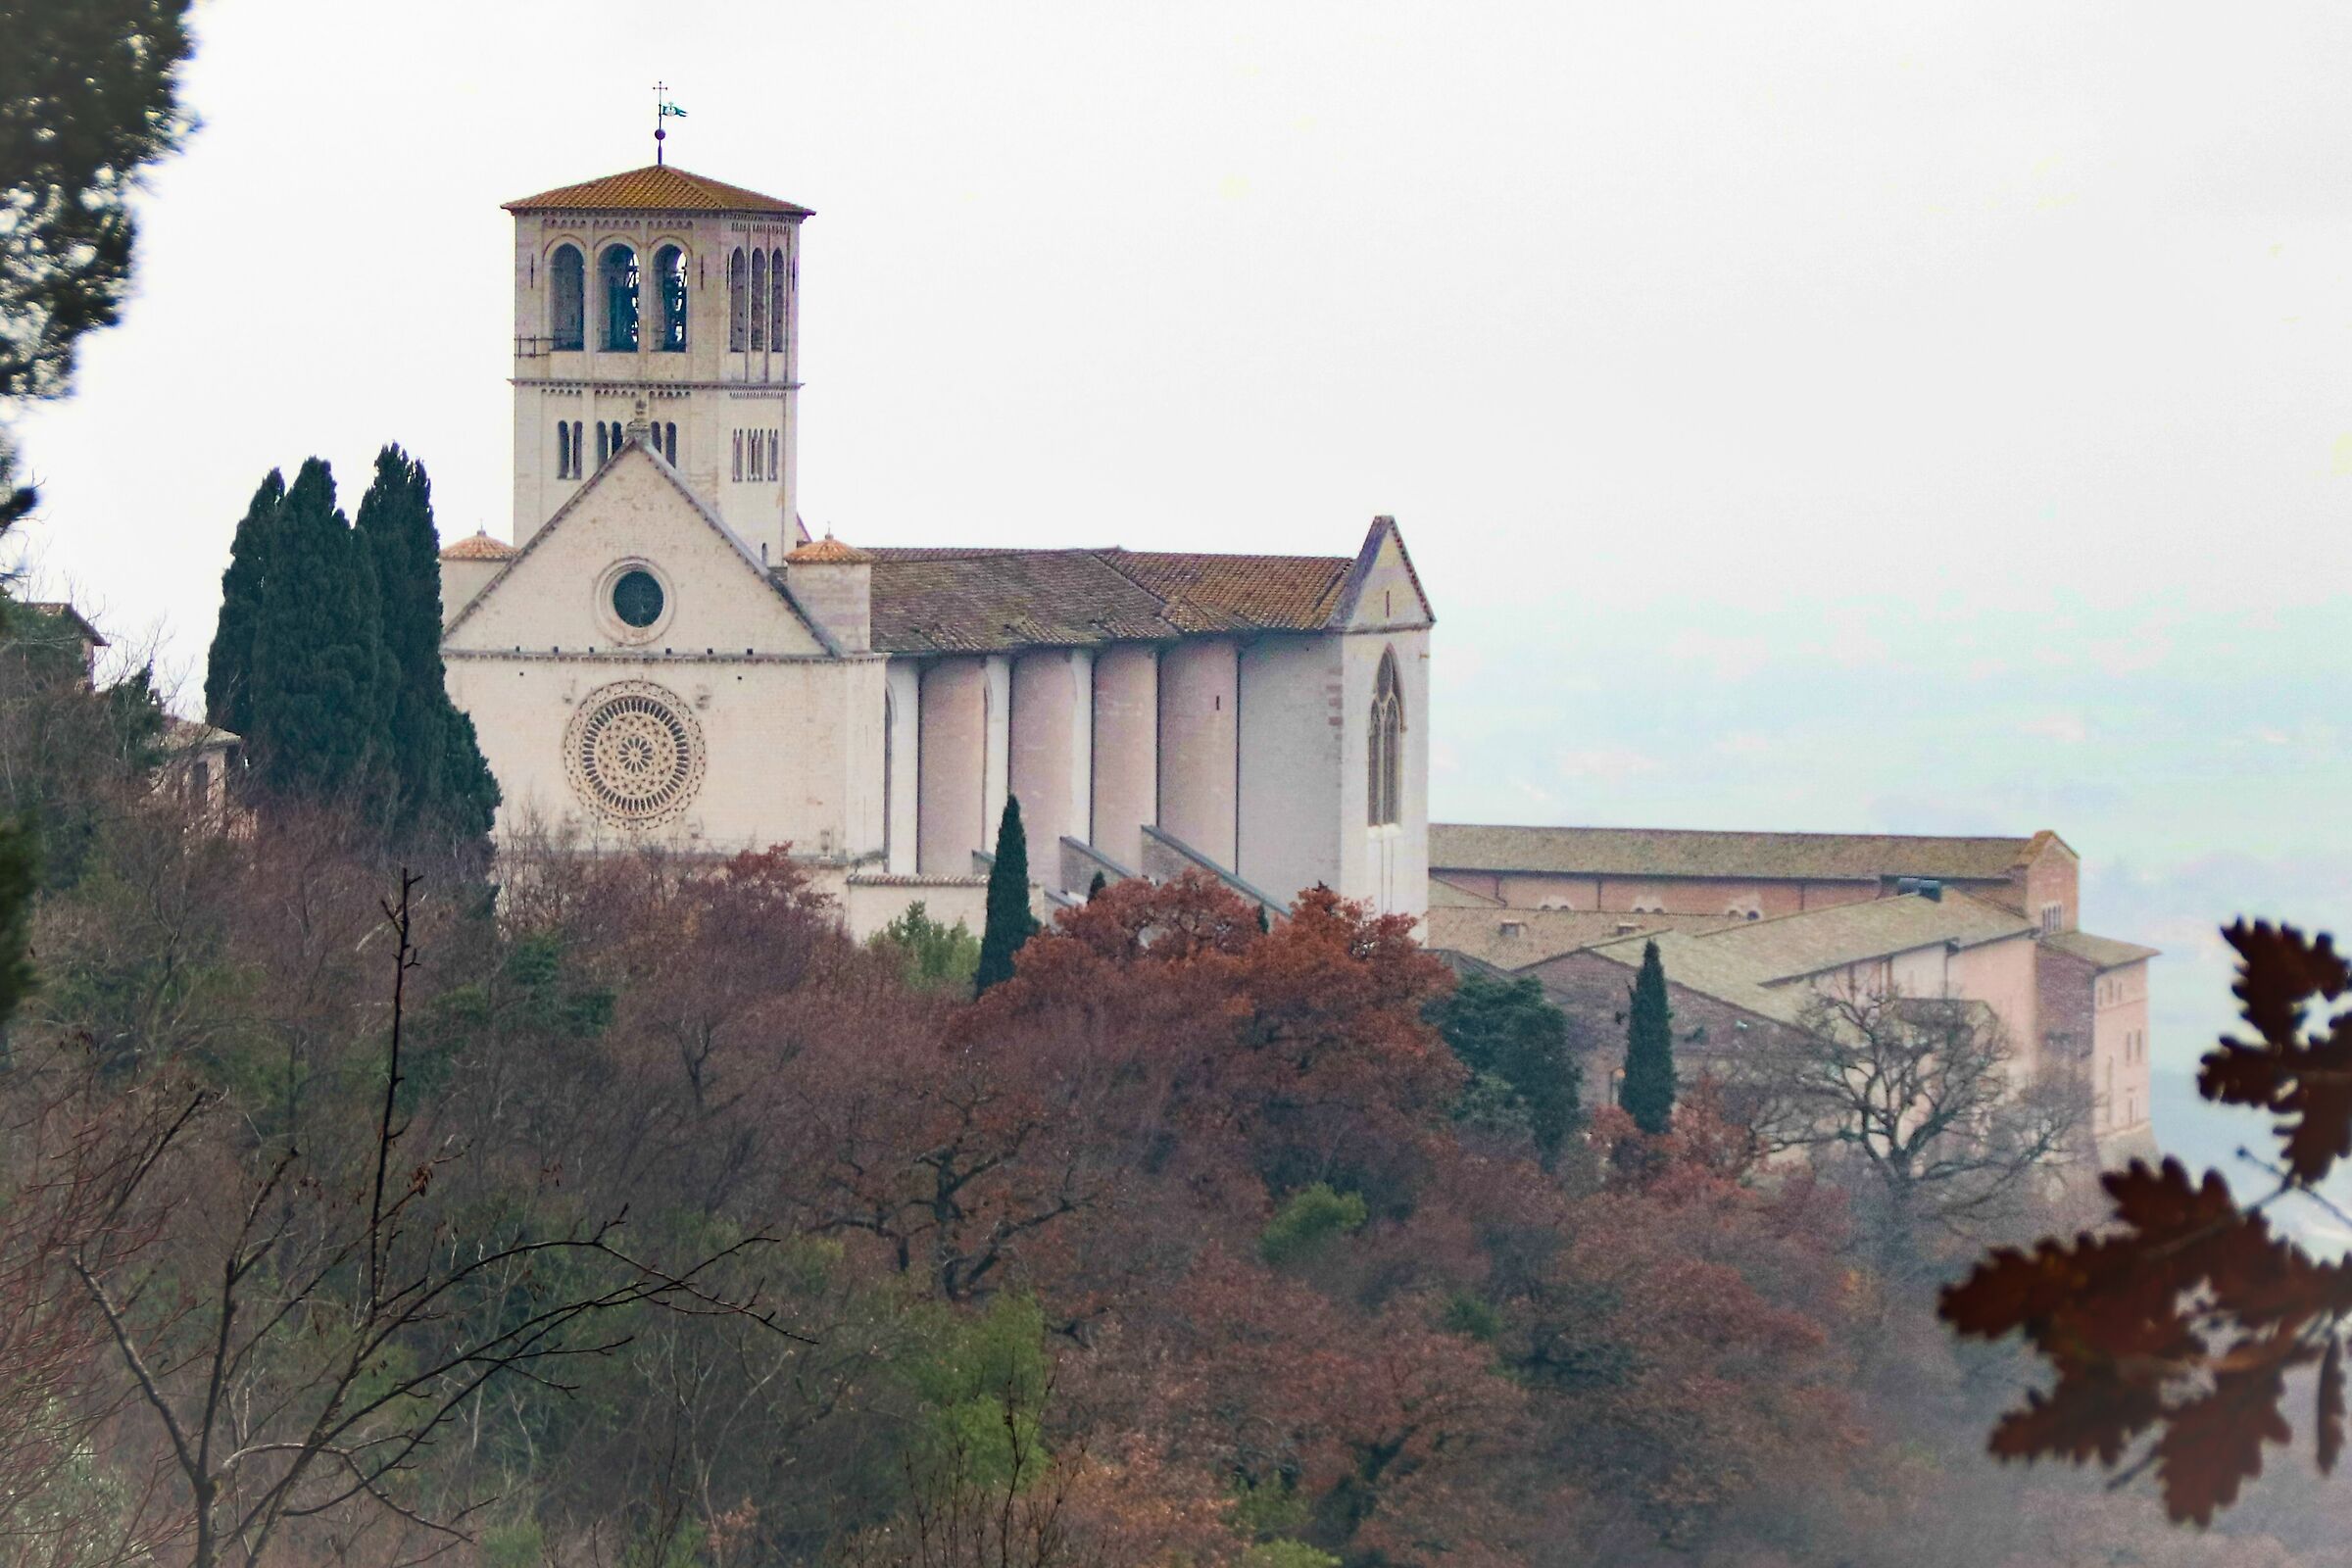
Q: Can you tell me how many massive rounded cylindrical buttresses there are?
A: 4